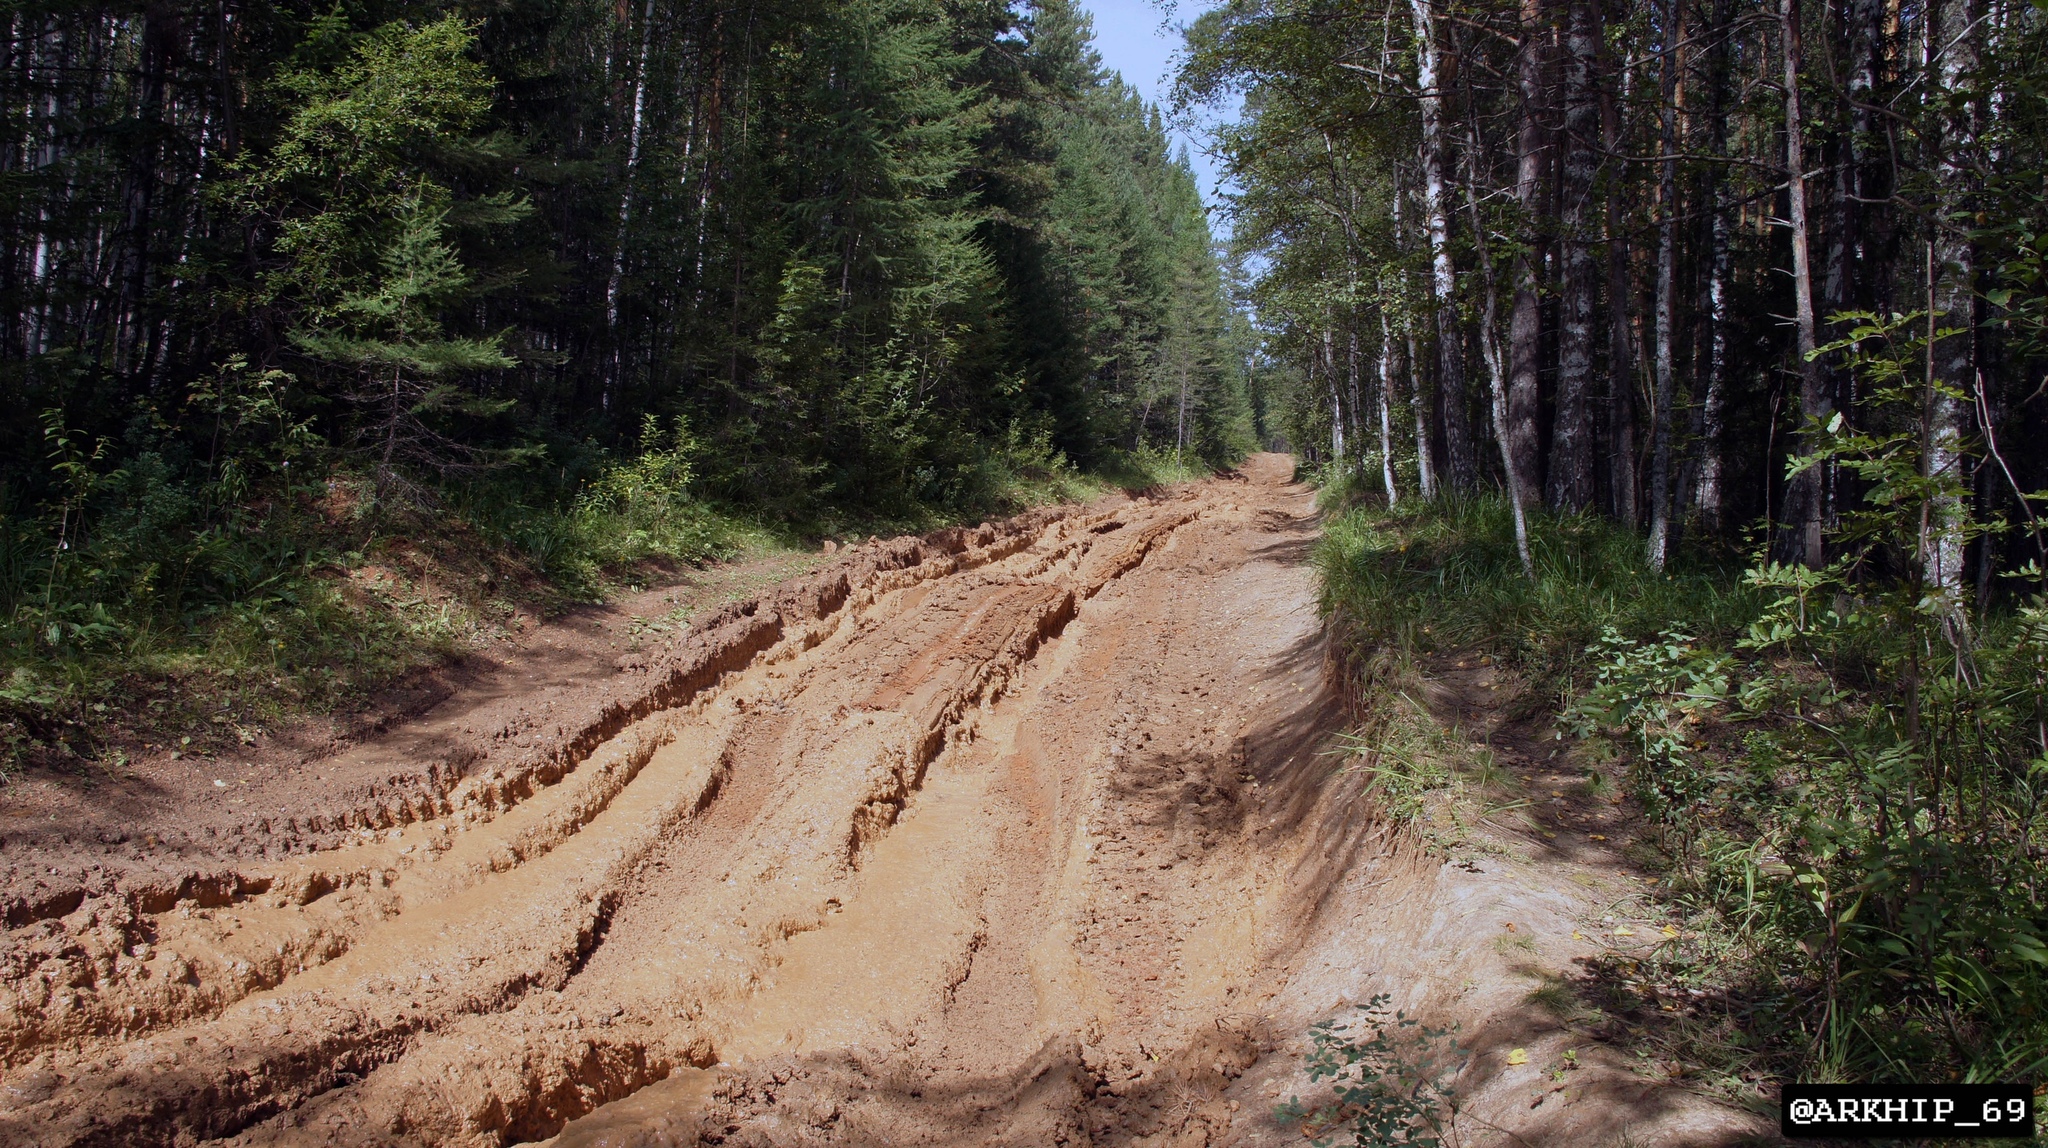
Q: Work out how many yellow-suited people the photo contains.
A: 0